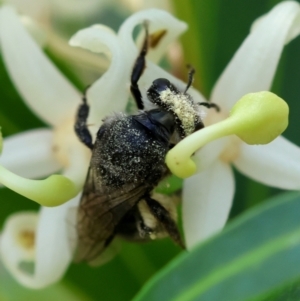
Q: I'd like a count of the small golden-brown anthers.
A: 2